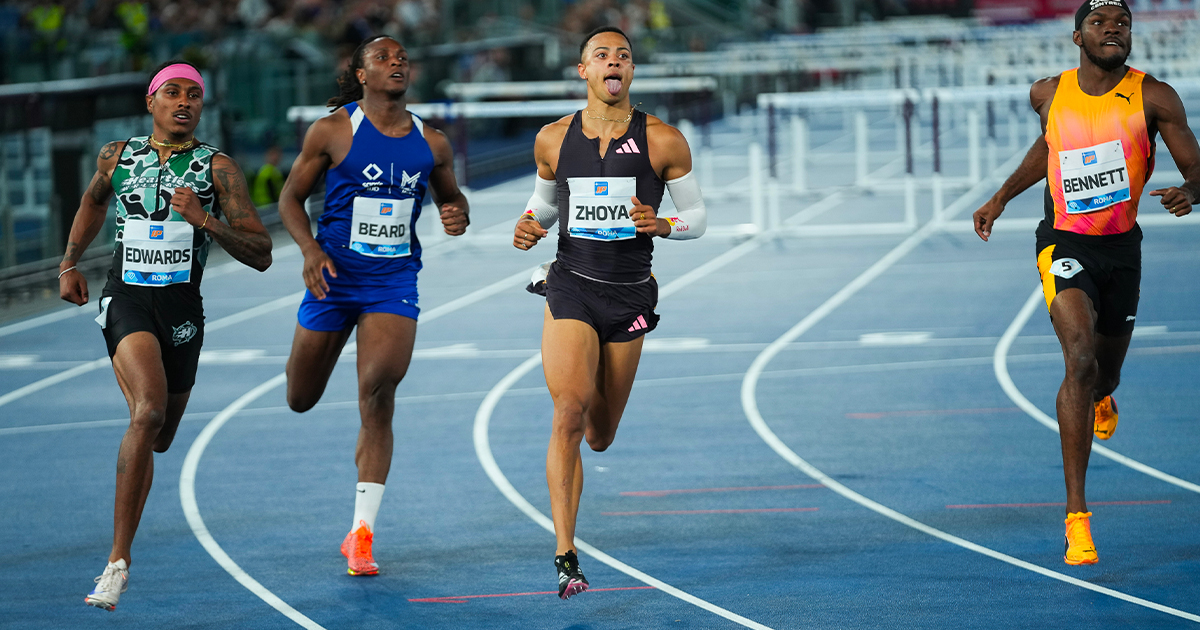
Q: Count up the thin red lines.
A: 5